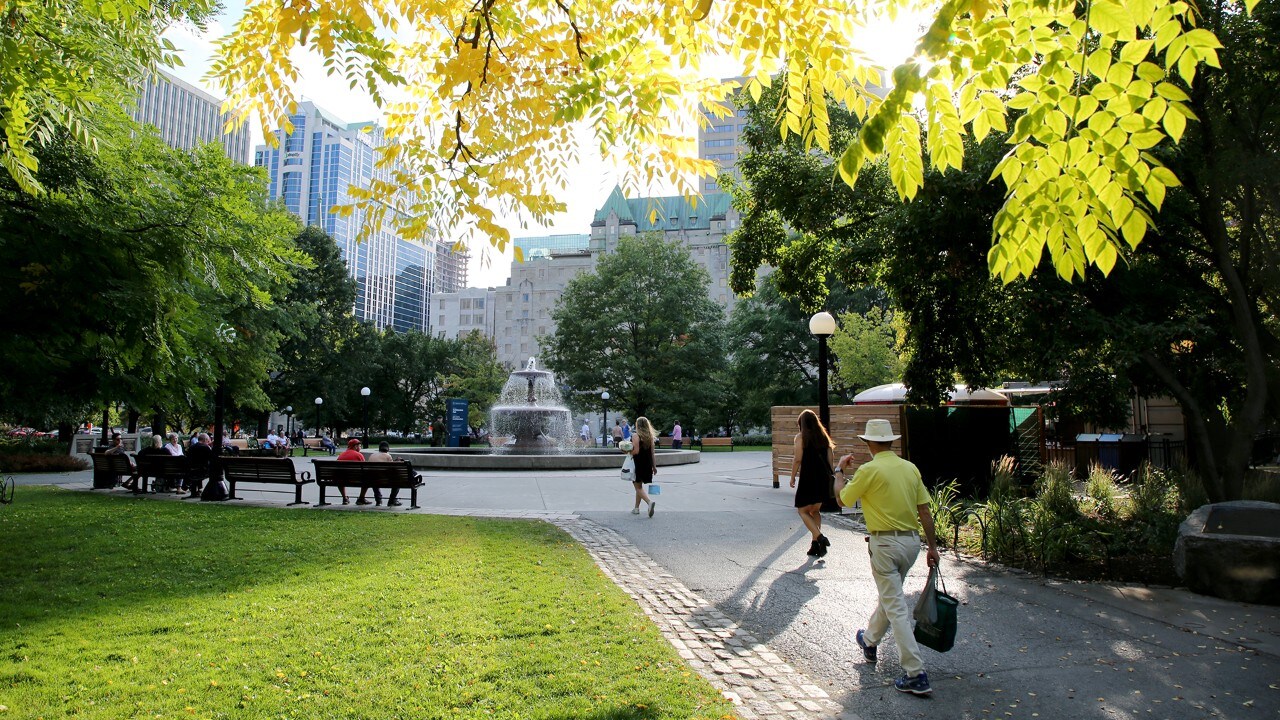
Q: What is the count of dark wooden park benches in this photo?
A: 4